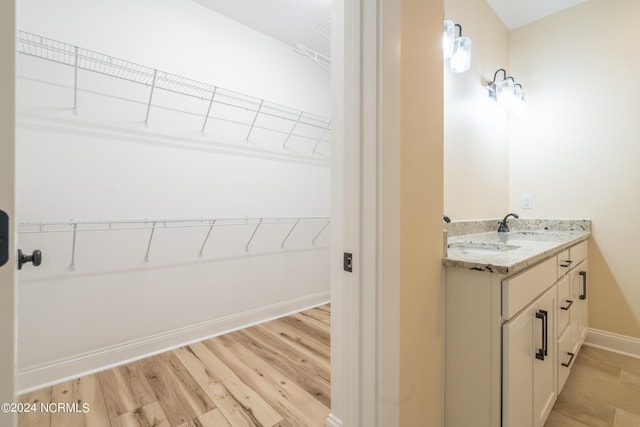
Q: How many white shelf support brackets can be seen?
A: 12